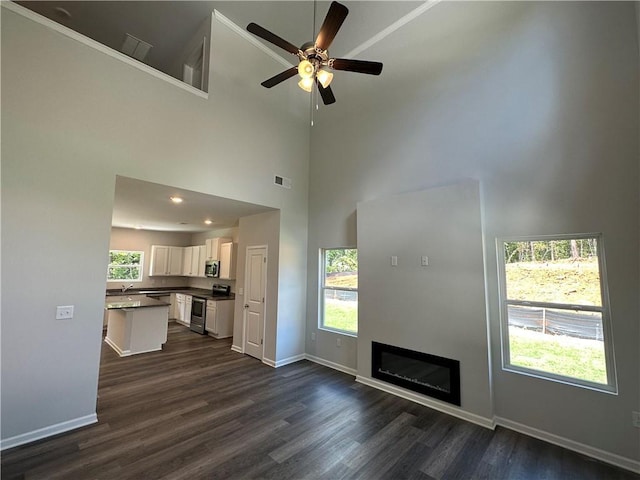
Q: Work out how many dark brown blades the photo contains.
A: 5